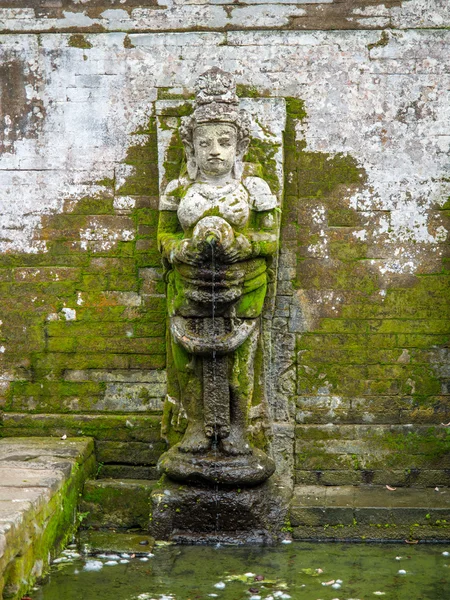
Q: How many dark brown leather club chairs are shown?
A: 0